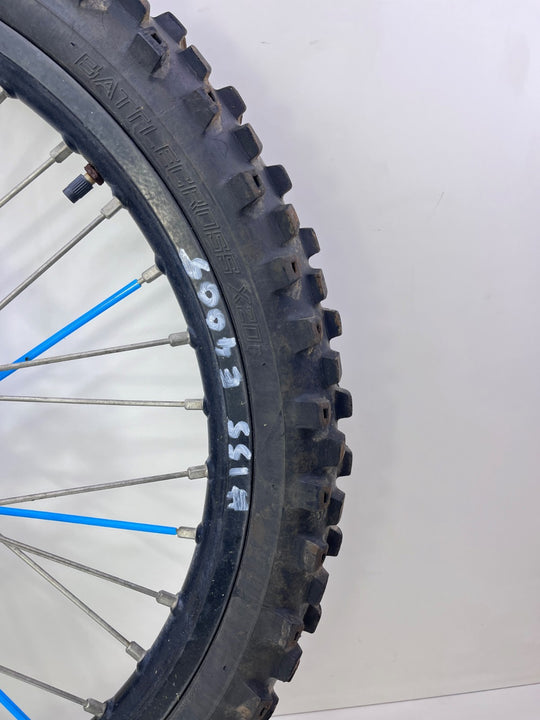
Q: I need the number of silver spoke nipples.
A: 11